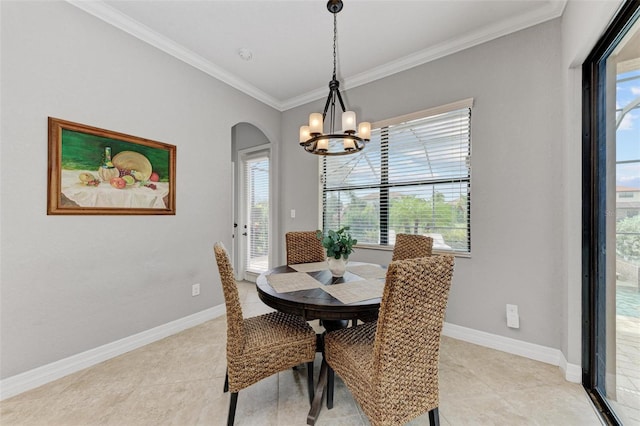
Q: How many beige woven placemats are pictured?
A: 4